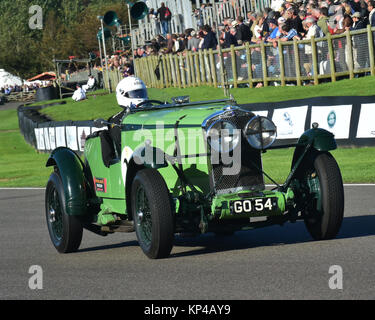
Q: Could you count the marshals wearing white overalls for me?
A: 2